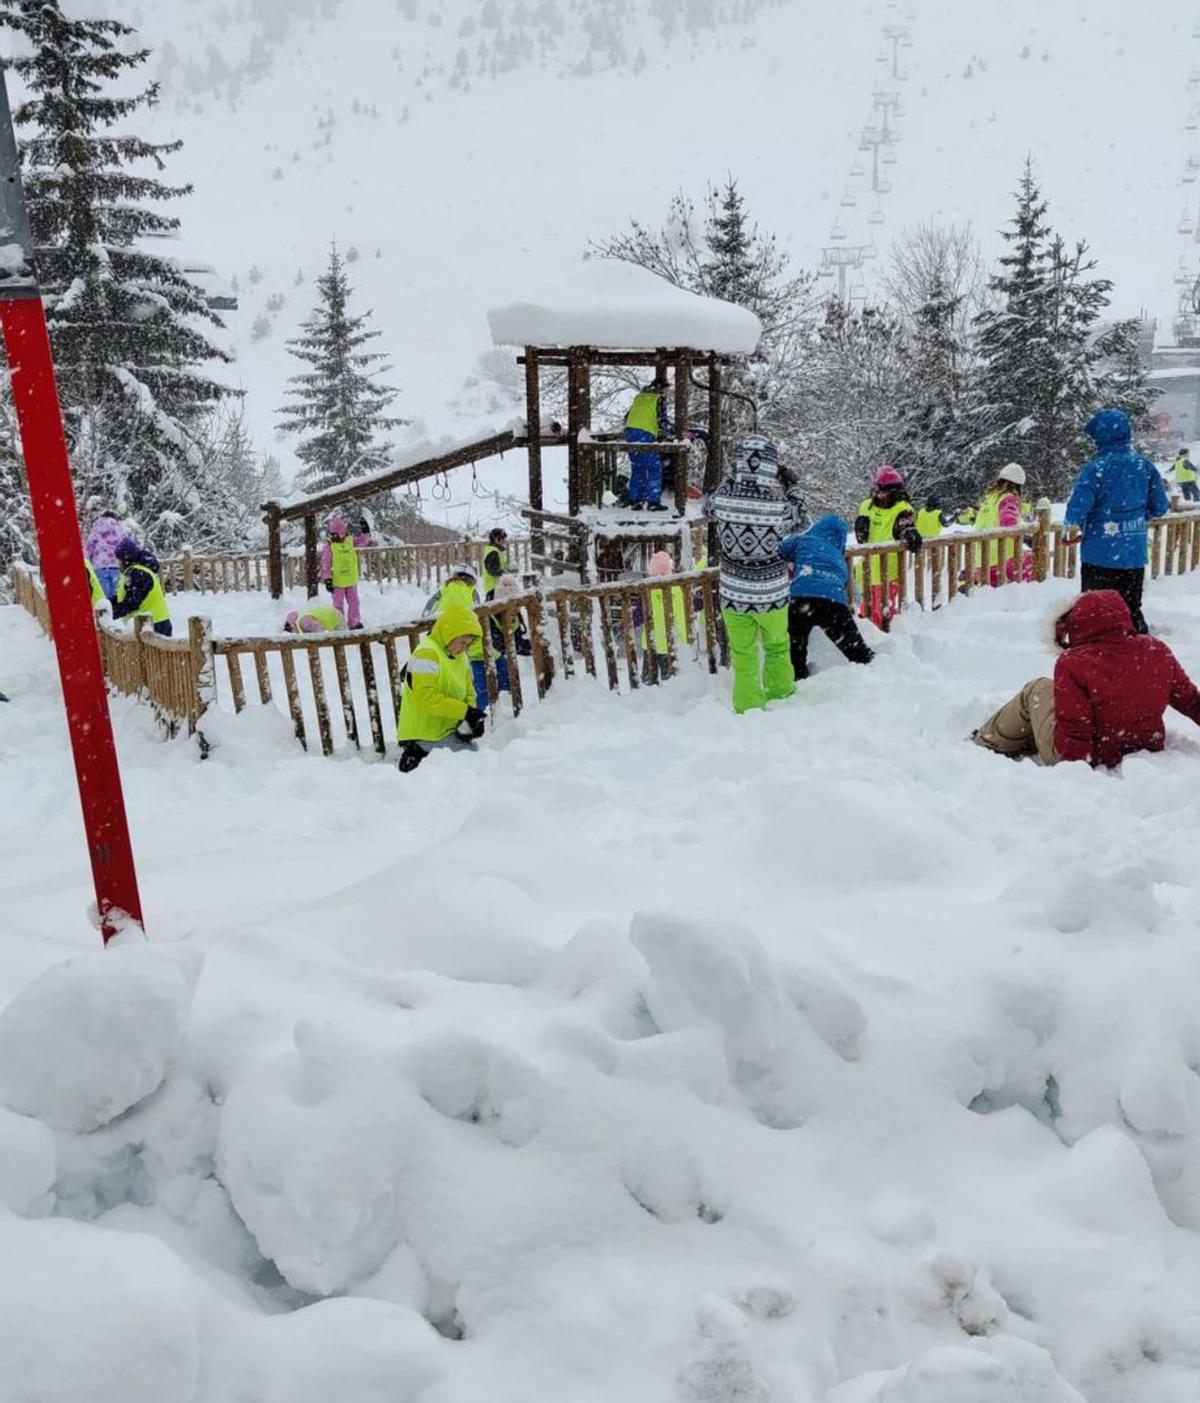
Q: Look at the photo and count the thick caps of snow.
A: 1